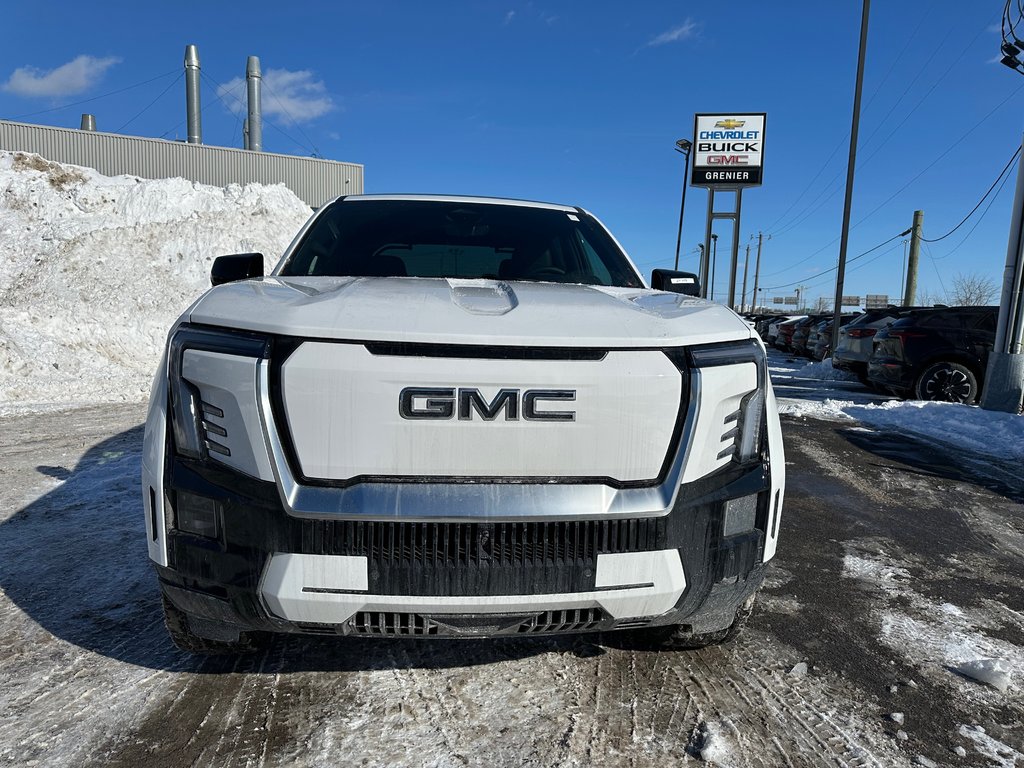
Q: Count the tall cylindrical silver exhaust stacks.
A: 2